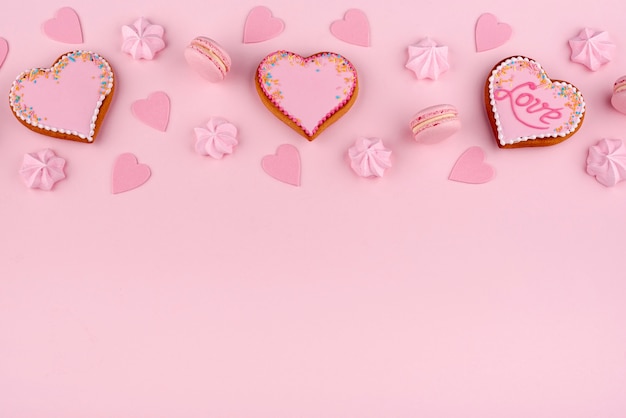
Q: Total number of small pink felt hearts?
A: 9